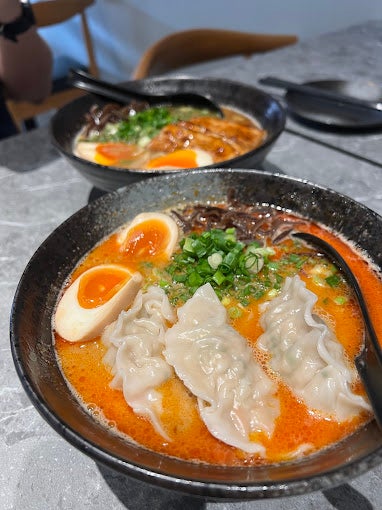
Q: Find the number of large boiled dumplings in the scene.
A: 3